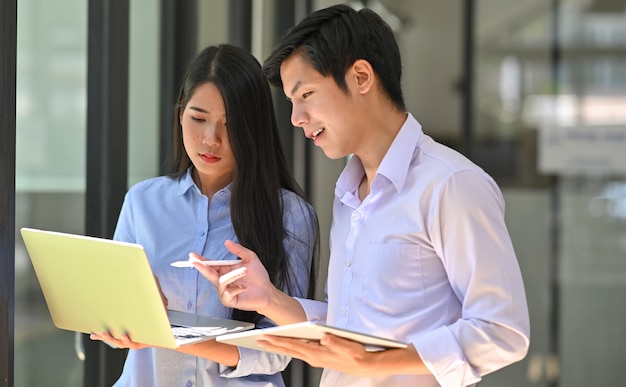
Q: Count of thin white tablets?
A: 1